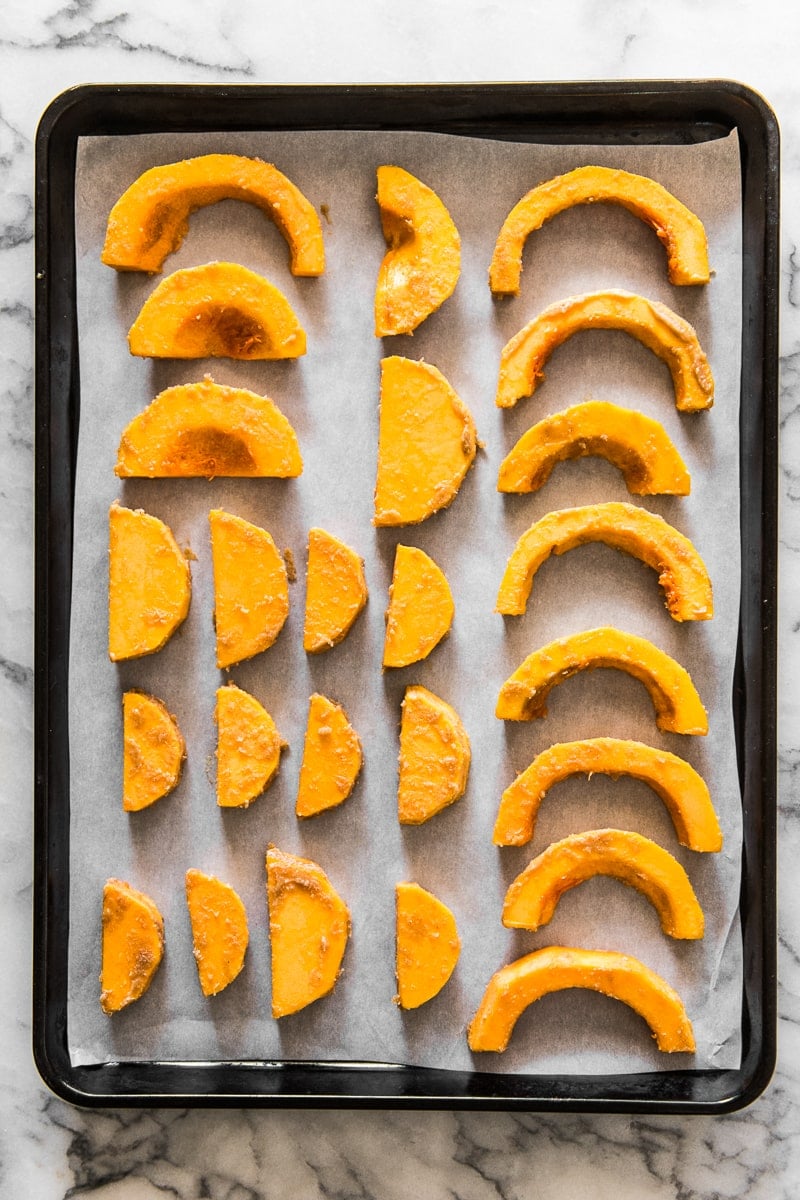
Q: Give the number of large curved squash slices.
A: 9